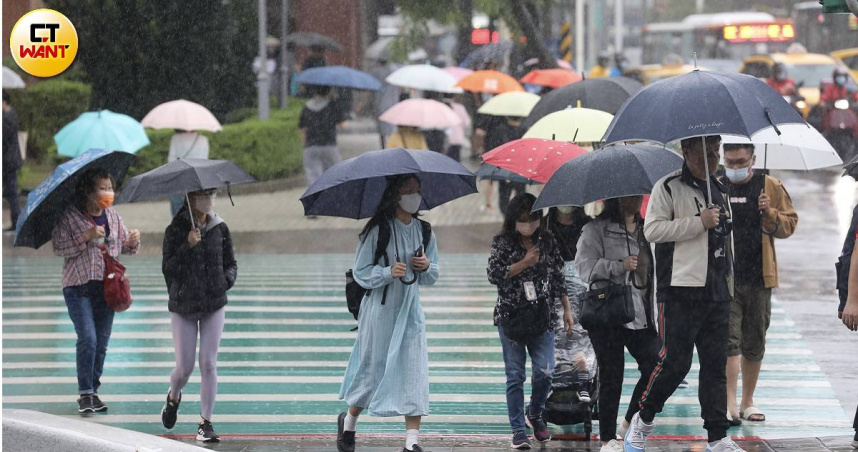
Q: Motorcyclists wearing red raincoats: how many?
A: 2